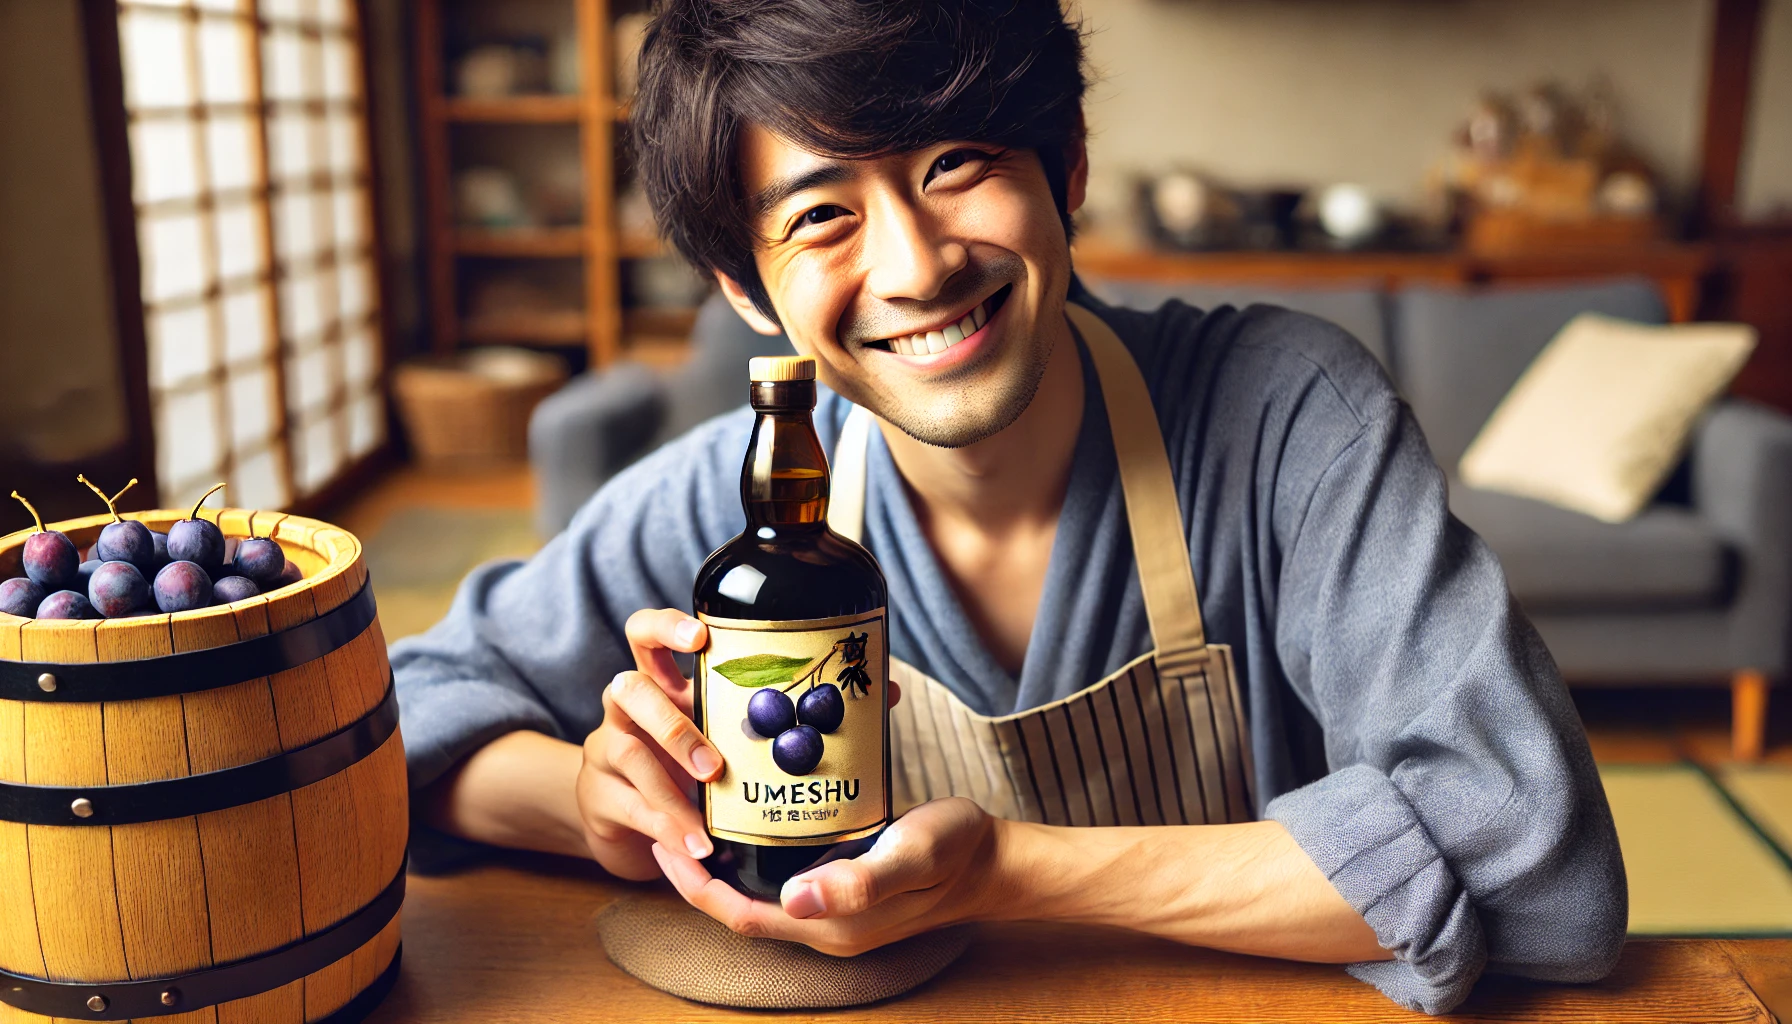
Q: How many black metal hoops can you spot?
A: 4